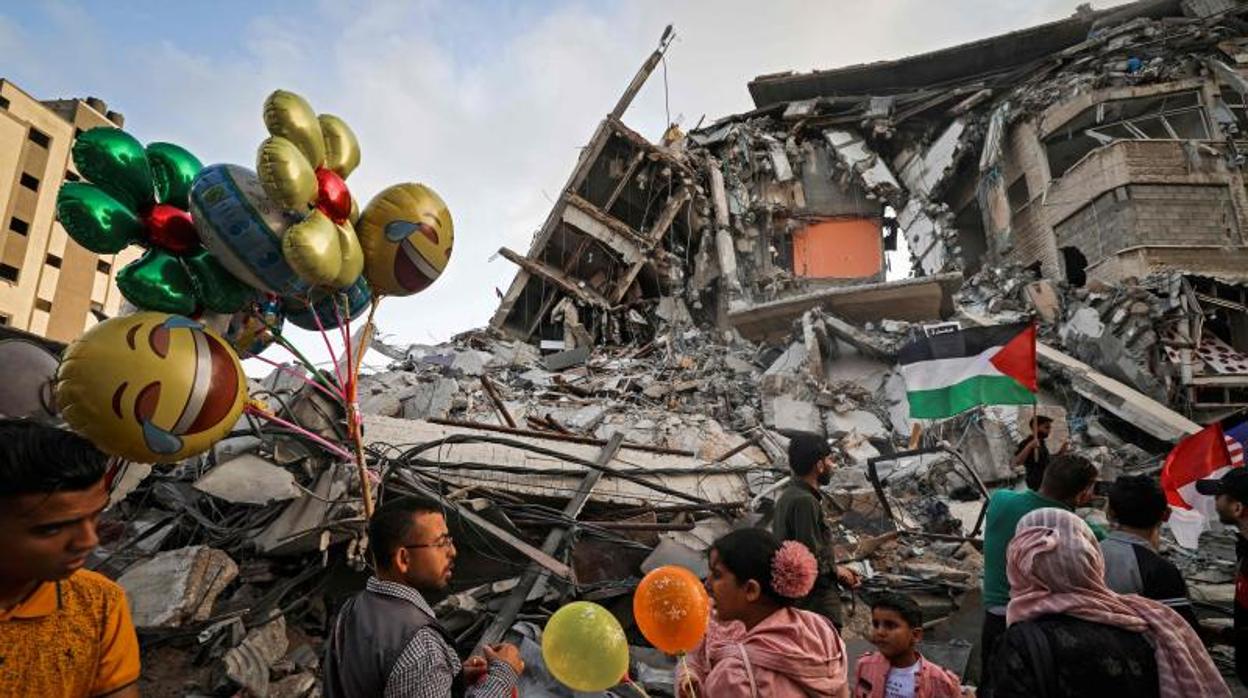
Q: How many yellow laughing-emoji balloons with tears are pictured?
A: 2